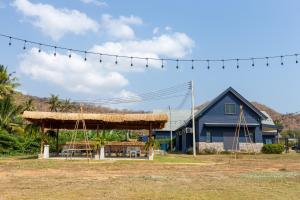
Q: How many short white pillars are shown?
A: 3